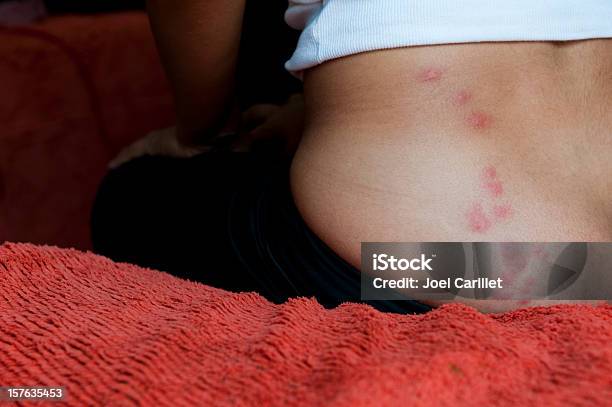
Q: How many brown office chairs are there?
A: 0